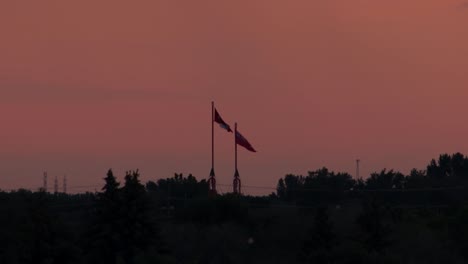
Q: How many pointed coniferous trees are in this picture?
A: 2